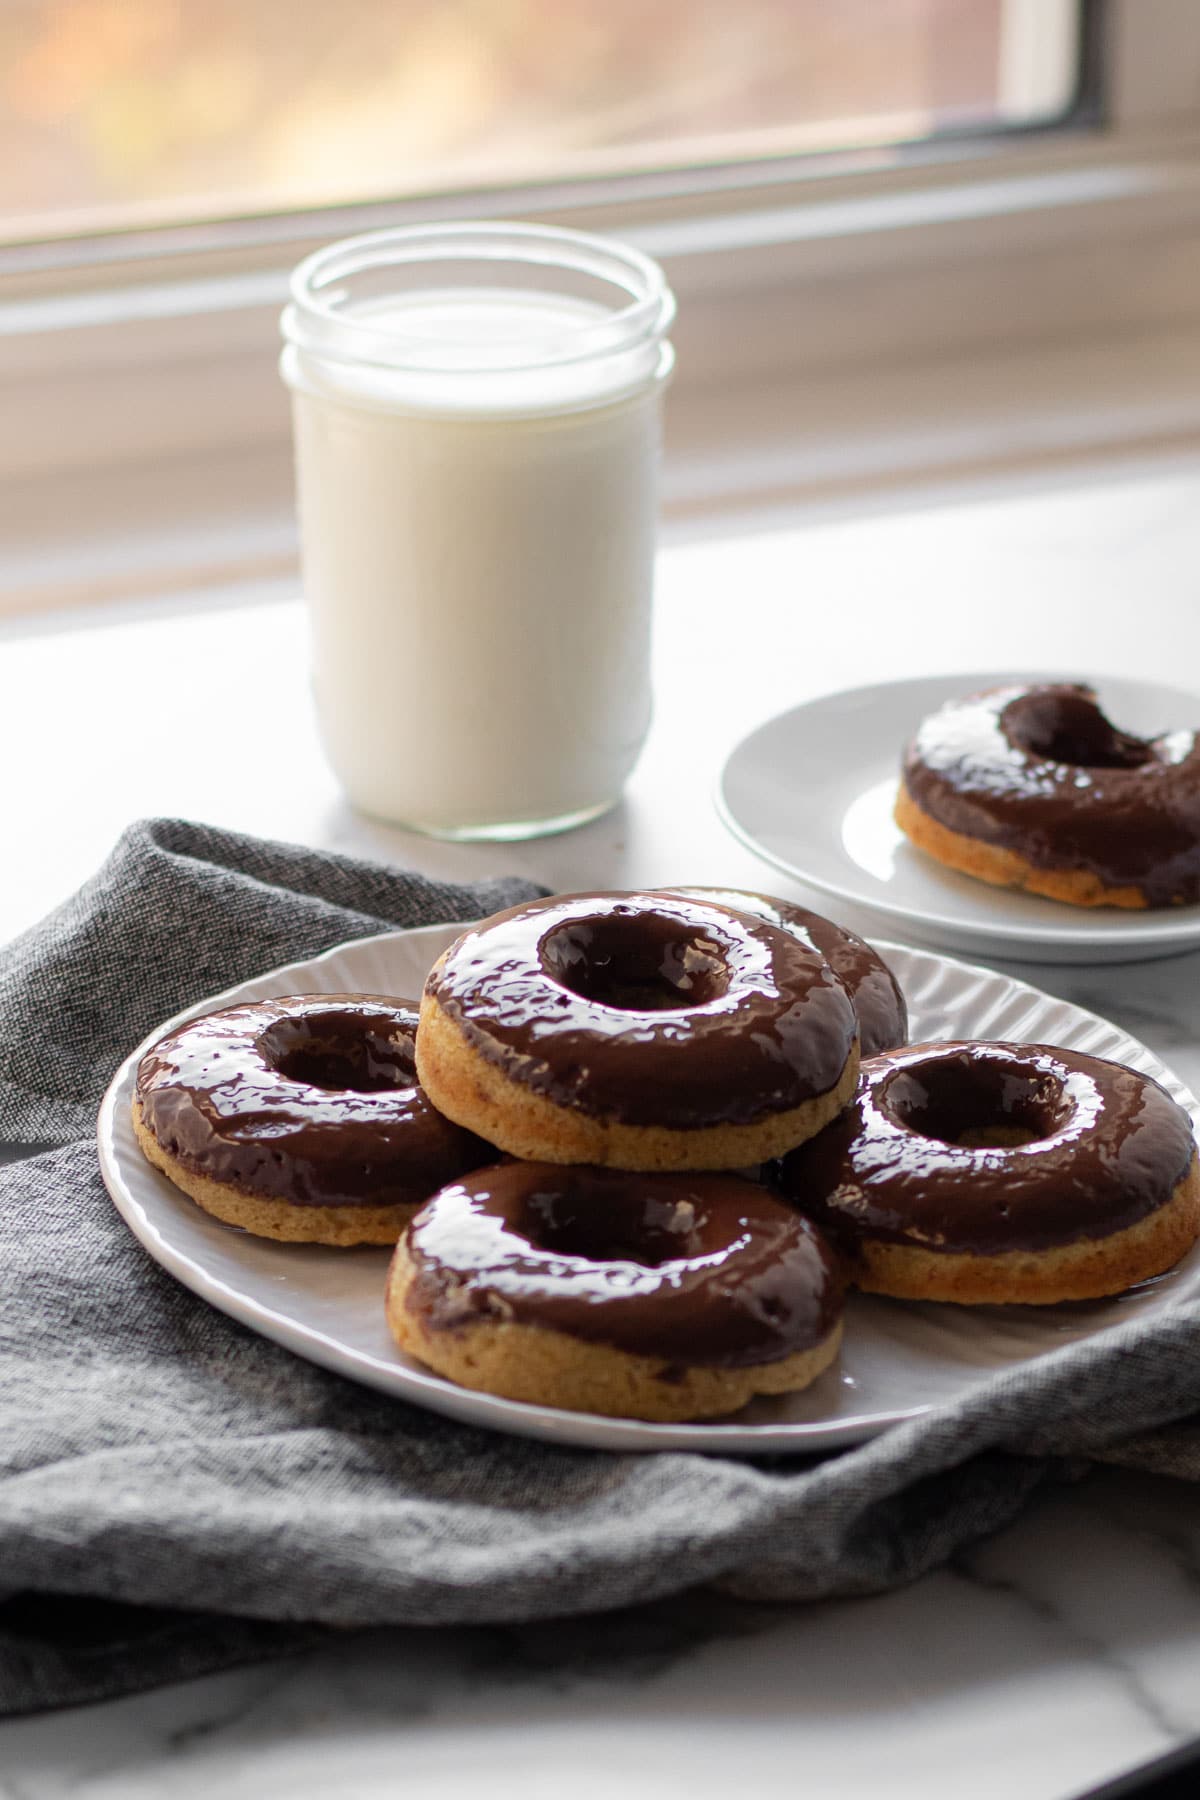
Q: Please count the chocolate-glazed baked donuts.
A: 6